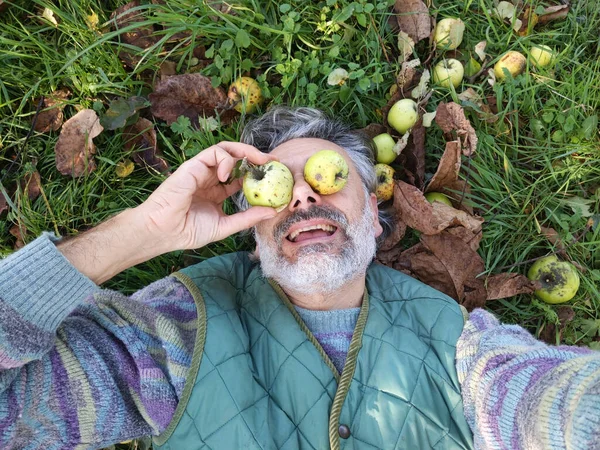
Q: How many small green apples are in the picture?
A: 12